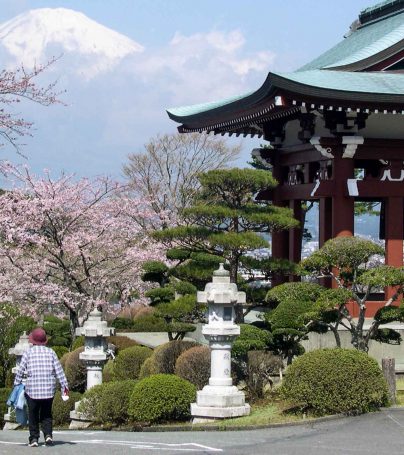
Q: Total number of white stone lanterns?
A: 3